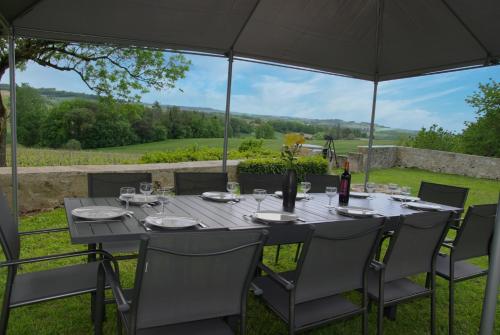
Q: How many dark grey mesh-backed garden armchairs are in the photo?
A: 10